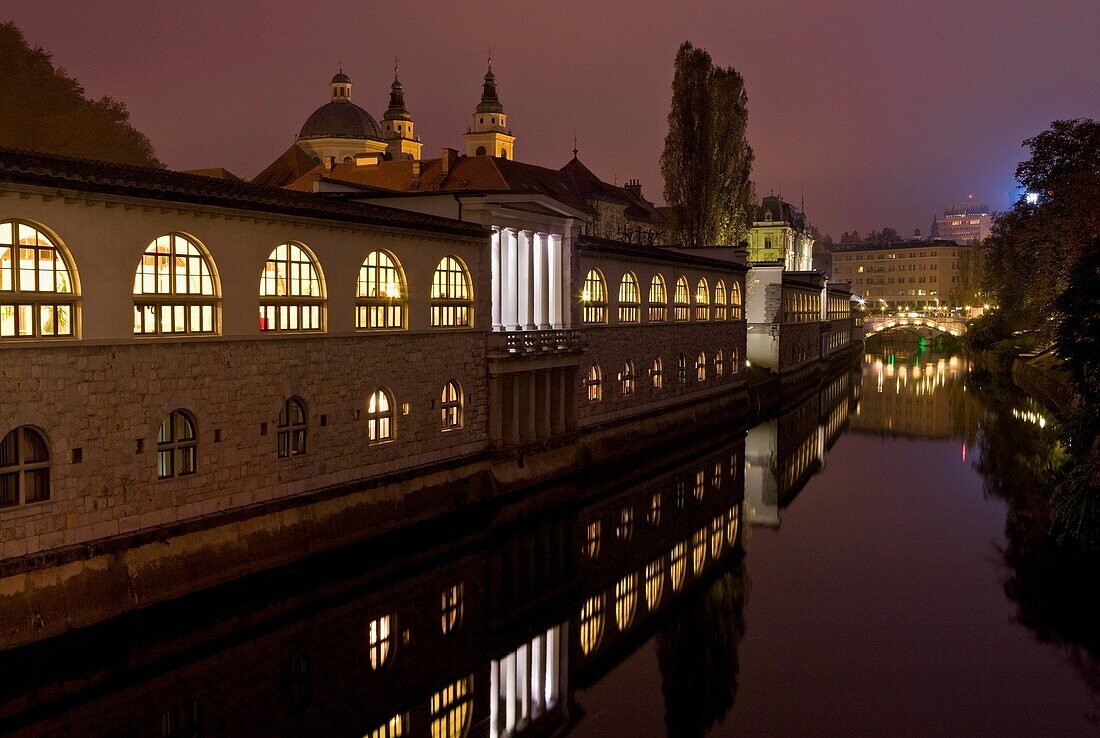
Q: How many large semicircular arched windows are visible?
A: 12